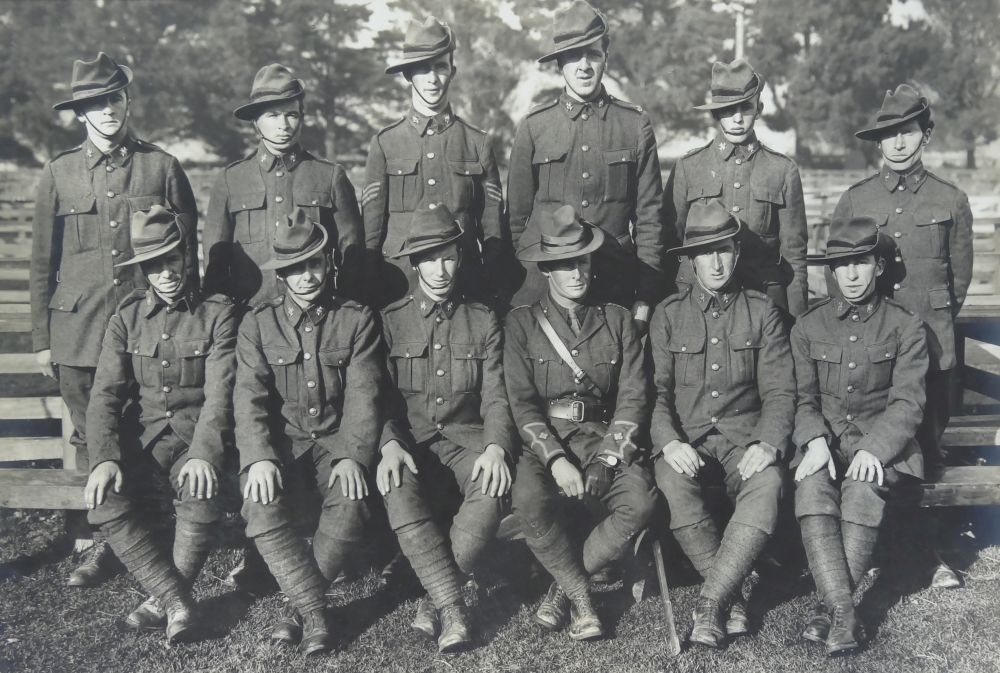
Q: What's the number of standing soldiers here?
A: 6